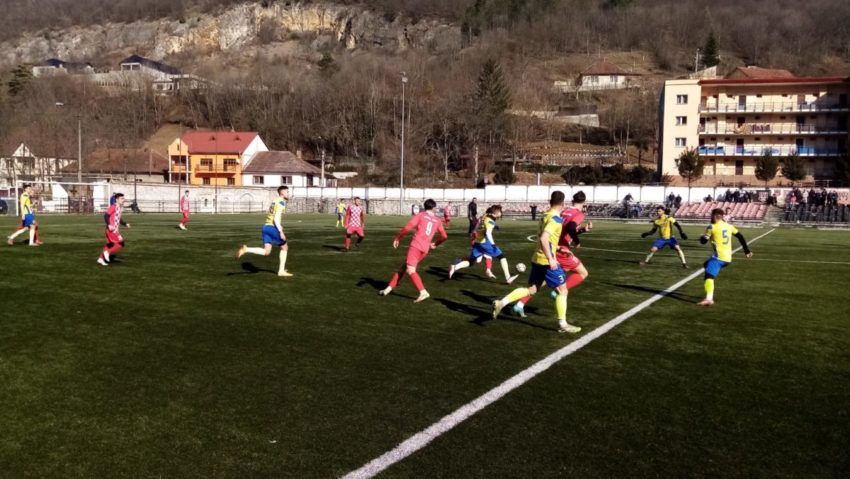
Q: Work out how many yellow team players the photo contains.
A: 7